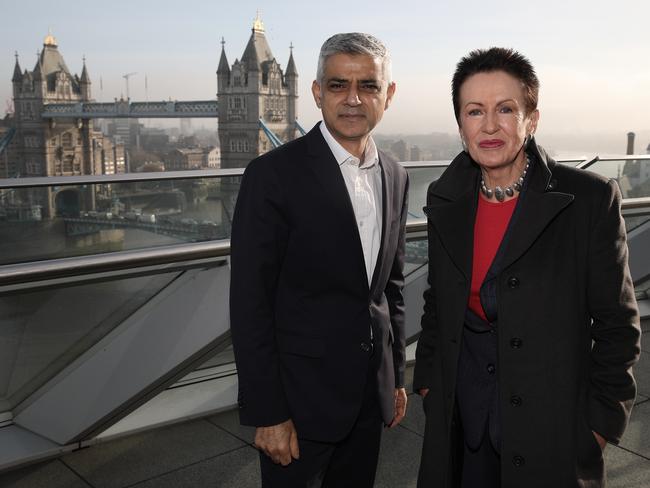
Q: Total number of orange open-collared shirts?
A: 0